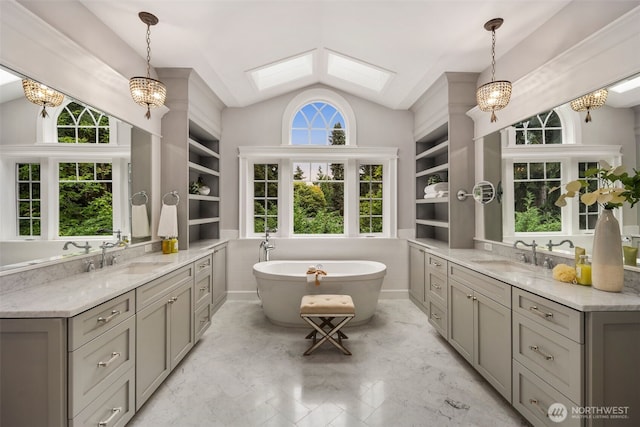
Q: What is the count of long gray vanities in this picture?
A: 2